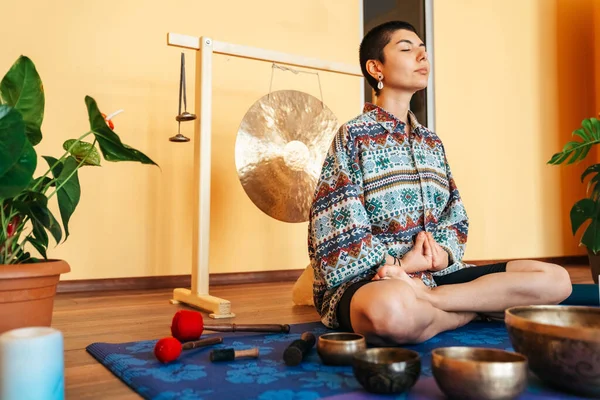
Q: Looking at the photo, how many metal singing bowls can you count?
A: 4